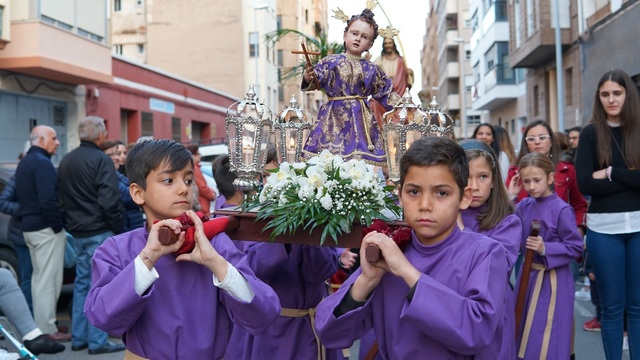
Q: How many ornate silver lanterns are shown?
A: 4